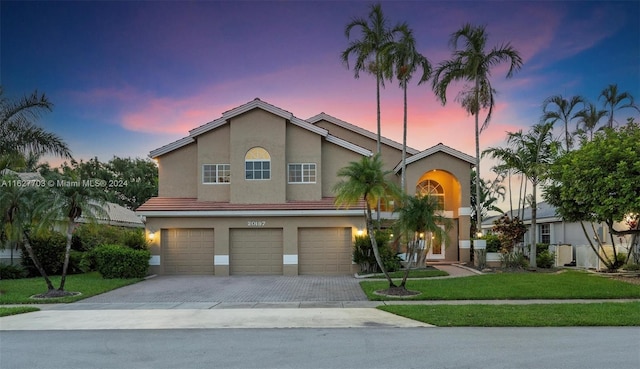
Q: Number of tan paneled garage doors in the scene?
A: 3